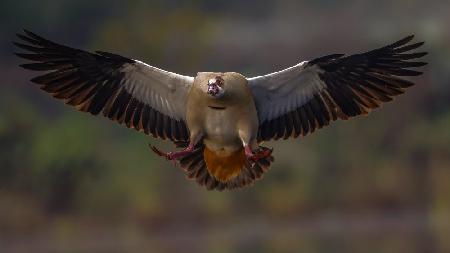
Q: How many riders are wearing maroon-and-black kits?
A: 0